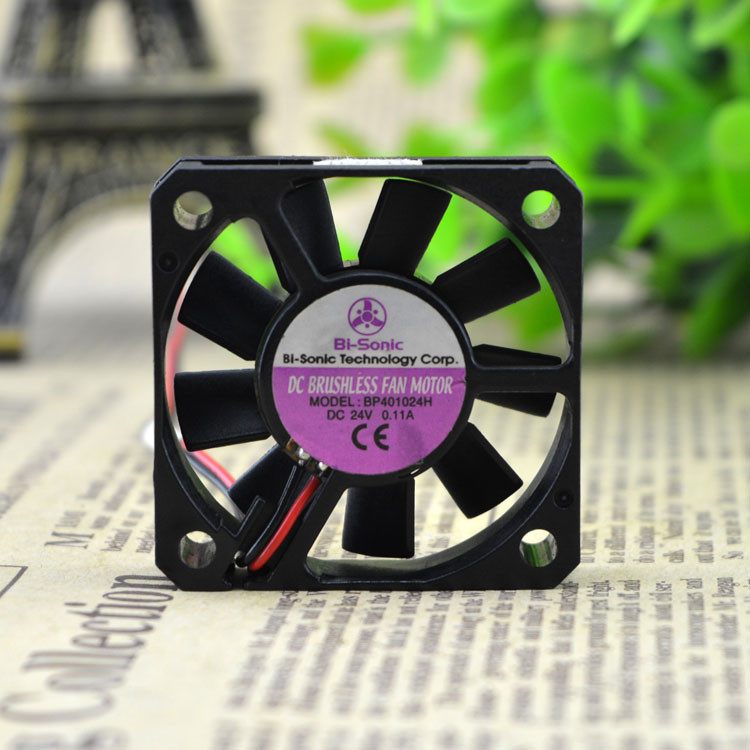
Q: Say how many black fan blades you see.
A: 9